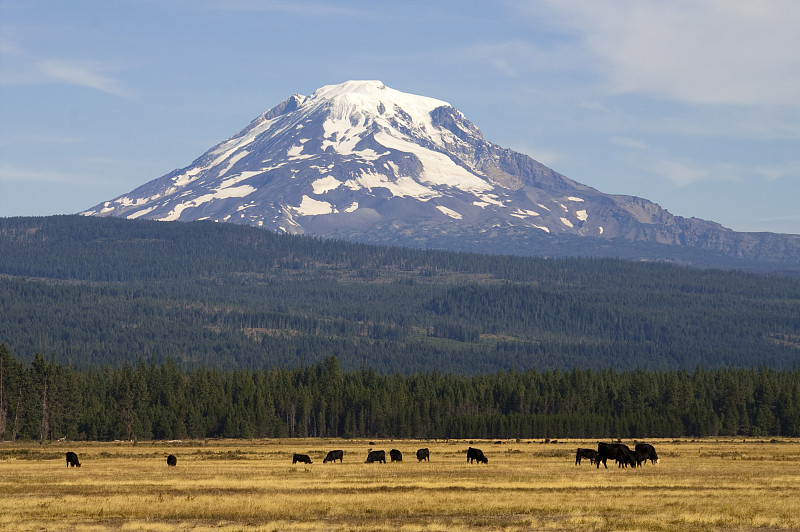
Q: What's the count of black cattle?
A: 12